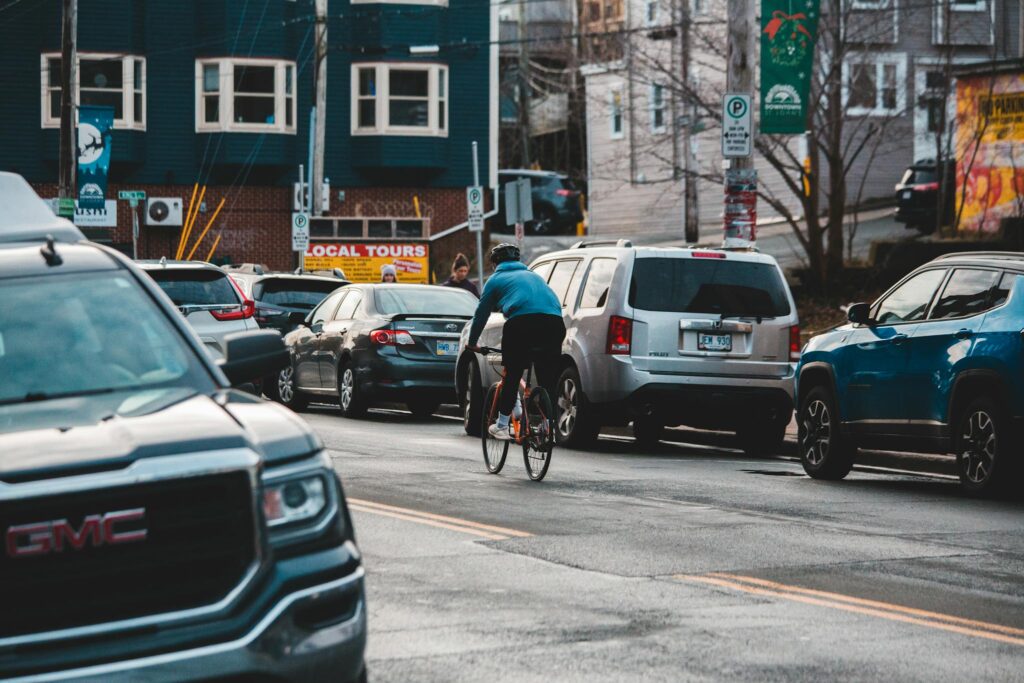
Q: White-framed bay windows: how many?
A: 3